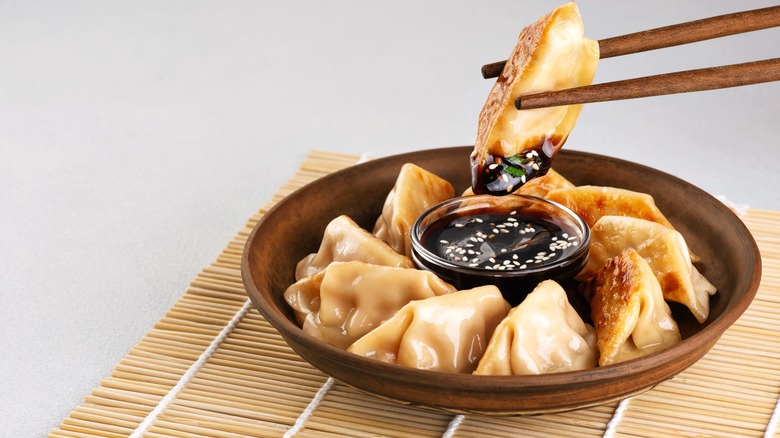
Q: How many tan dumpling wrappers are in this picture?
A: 10